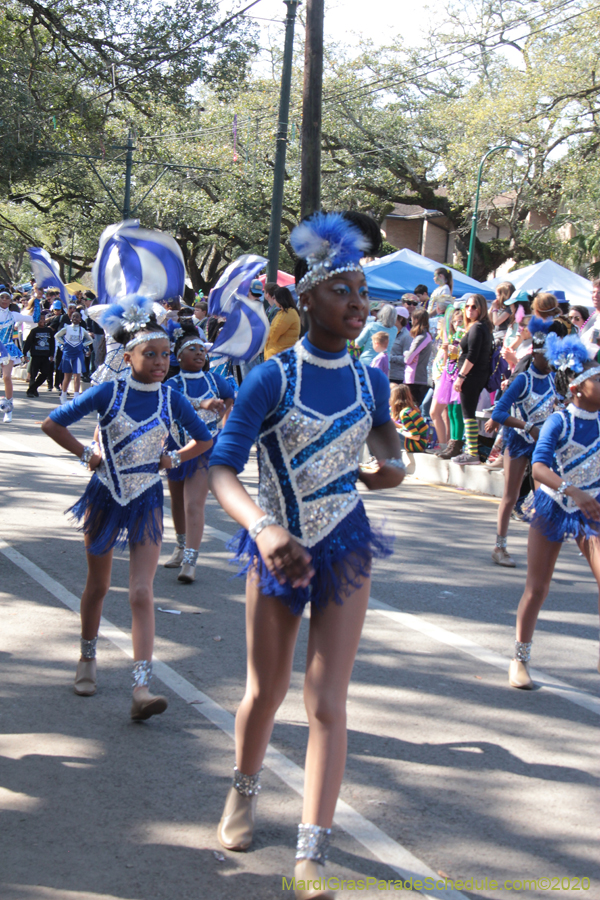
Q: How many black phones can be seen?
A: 0